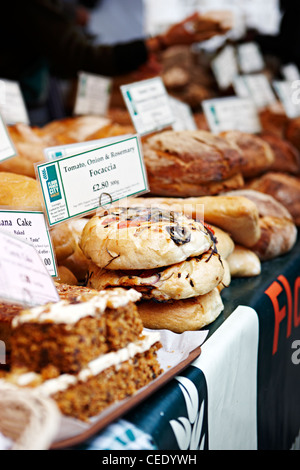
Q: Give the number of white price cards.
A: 15